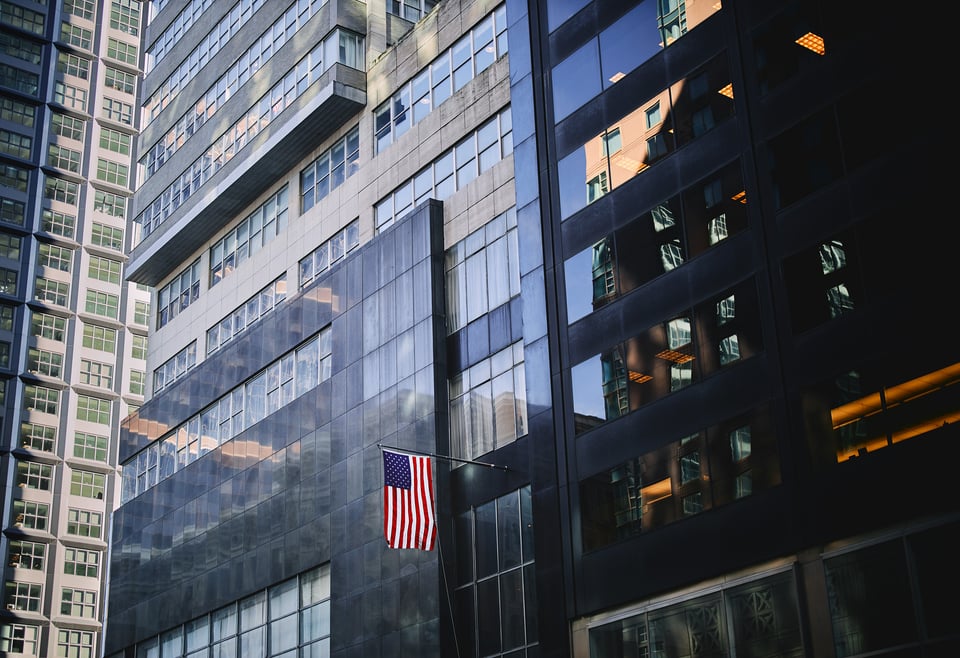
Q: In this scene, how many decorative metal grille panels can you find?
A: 2